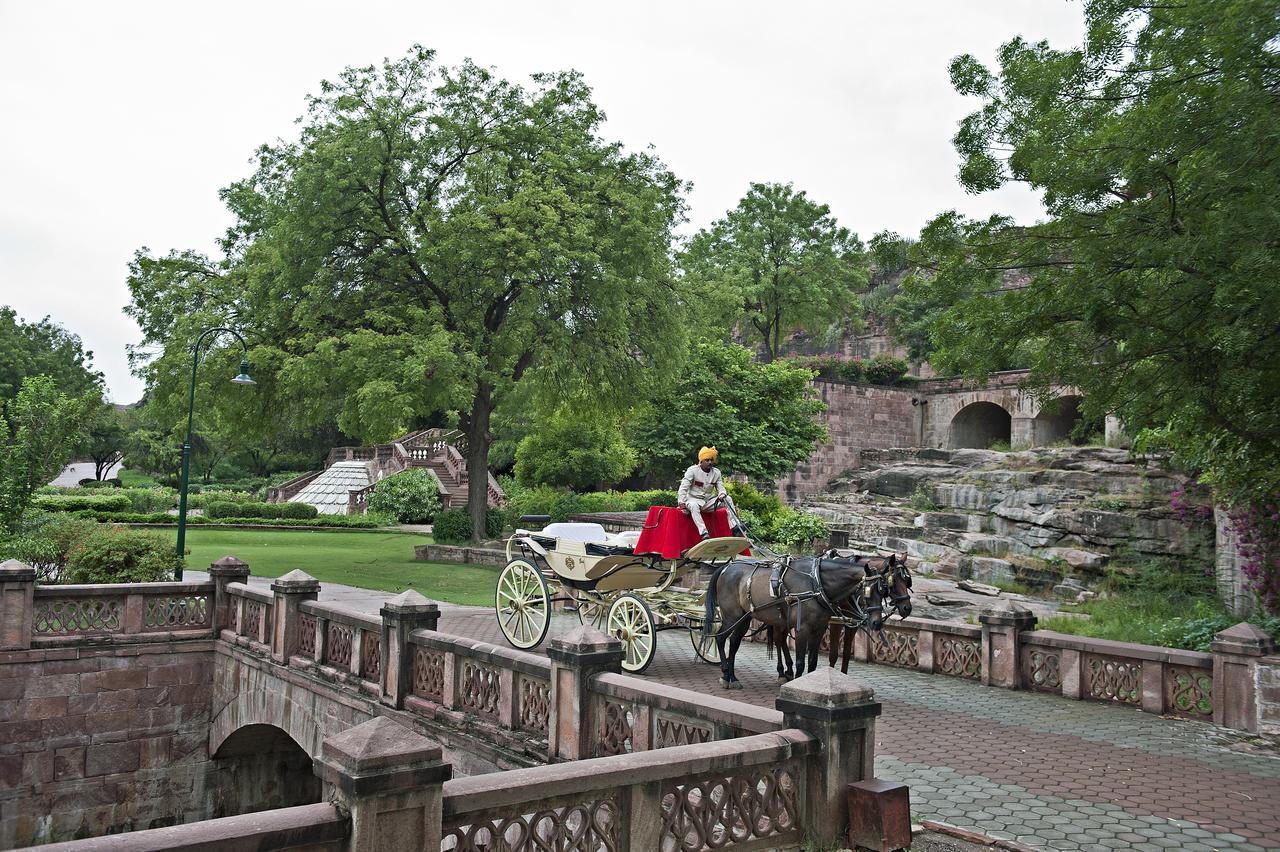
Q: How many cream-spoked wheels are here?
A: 4